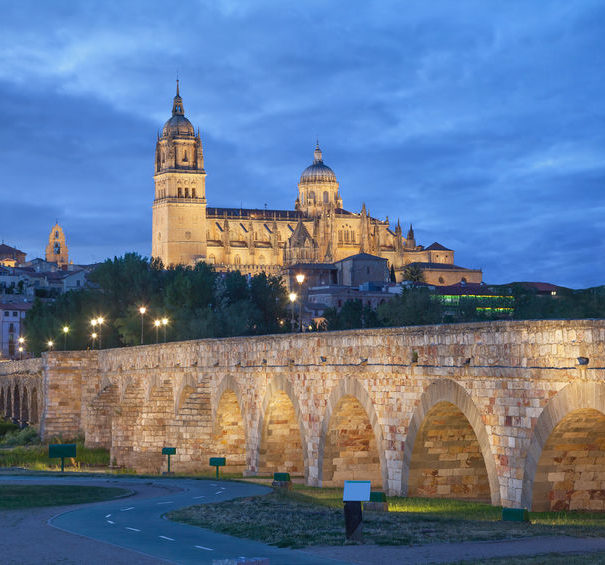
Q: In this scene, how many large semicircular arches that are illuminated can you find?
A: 5